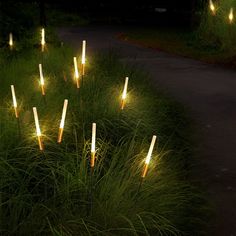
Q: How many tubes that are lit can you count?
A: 13